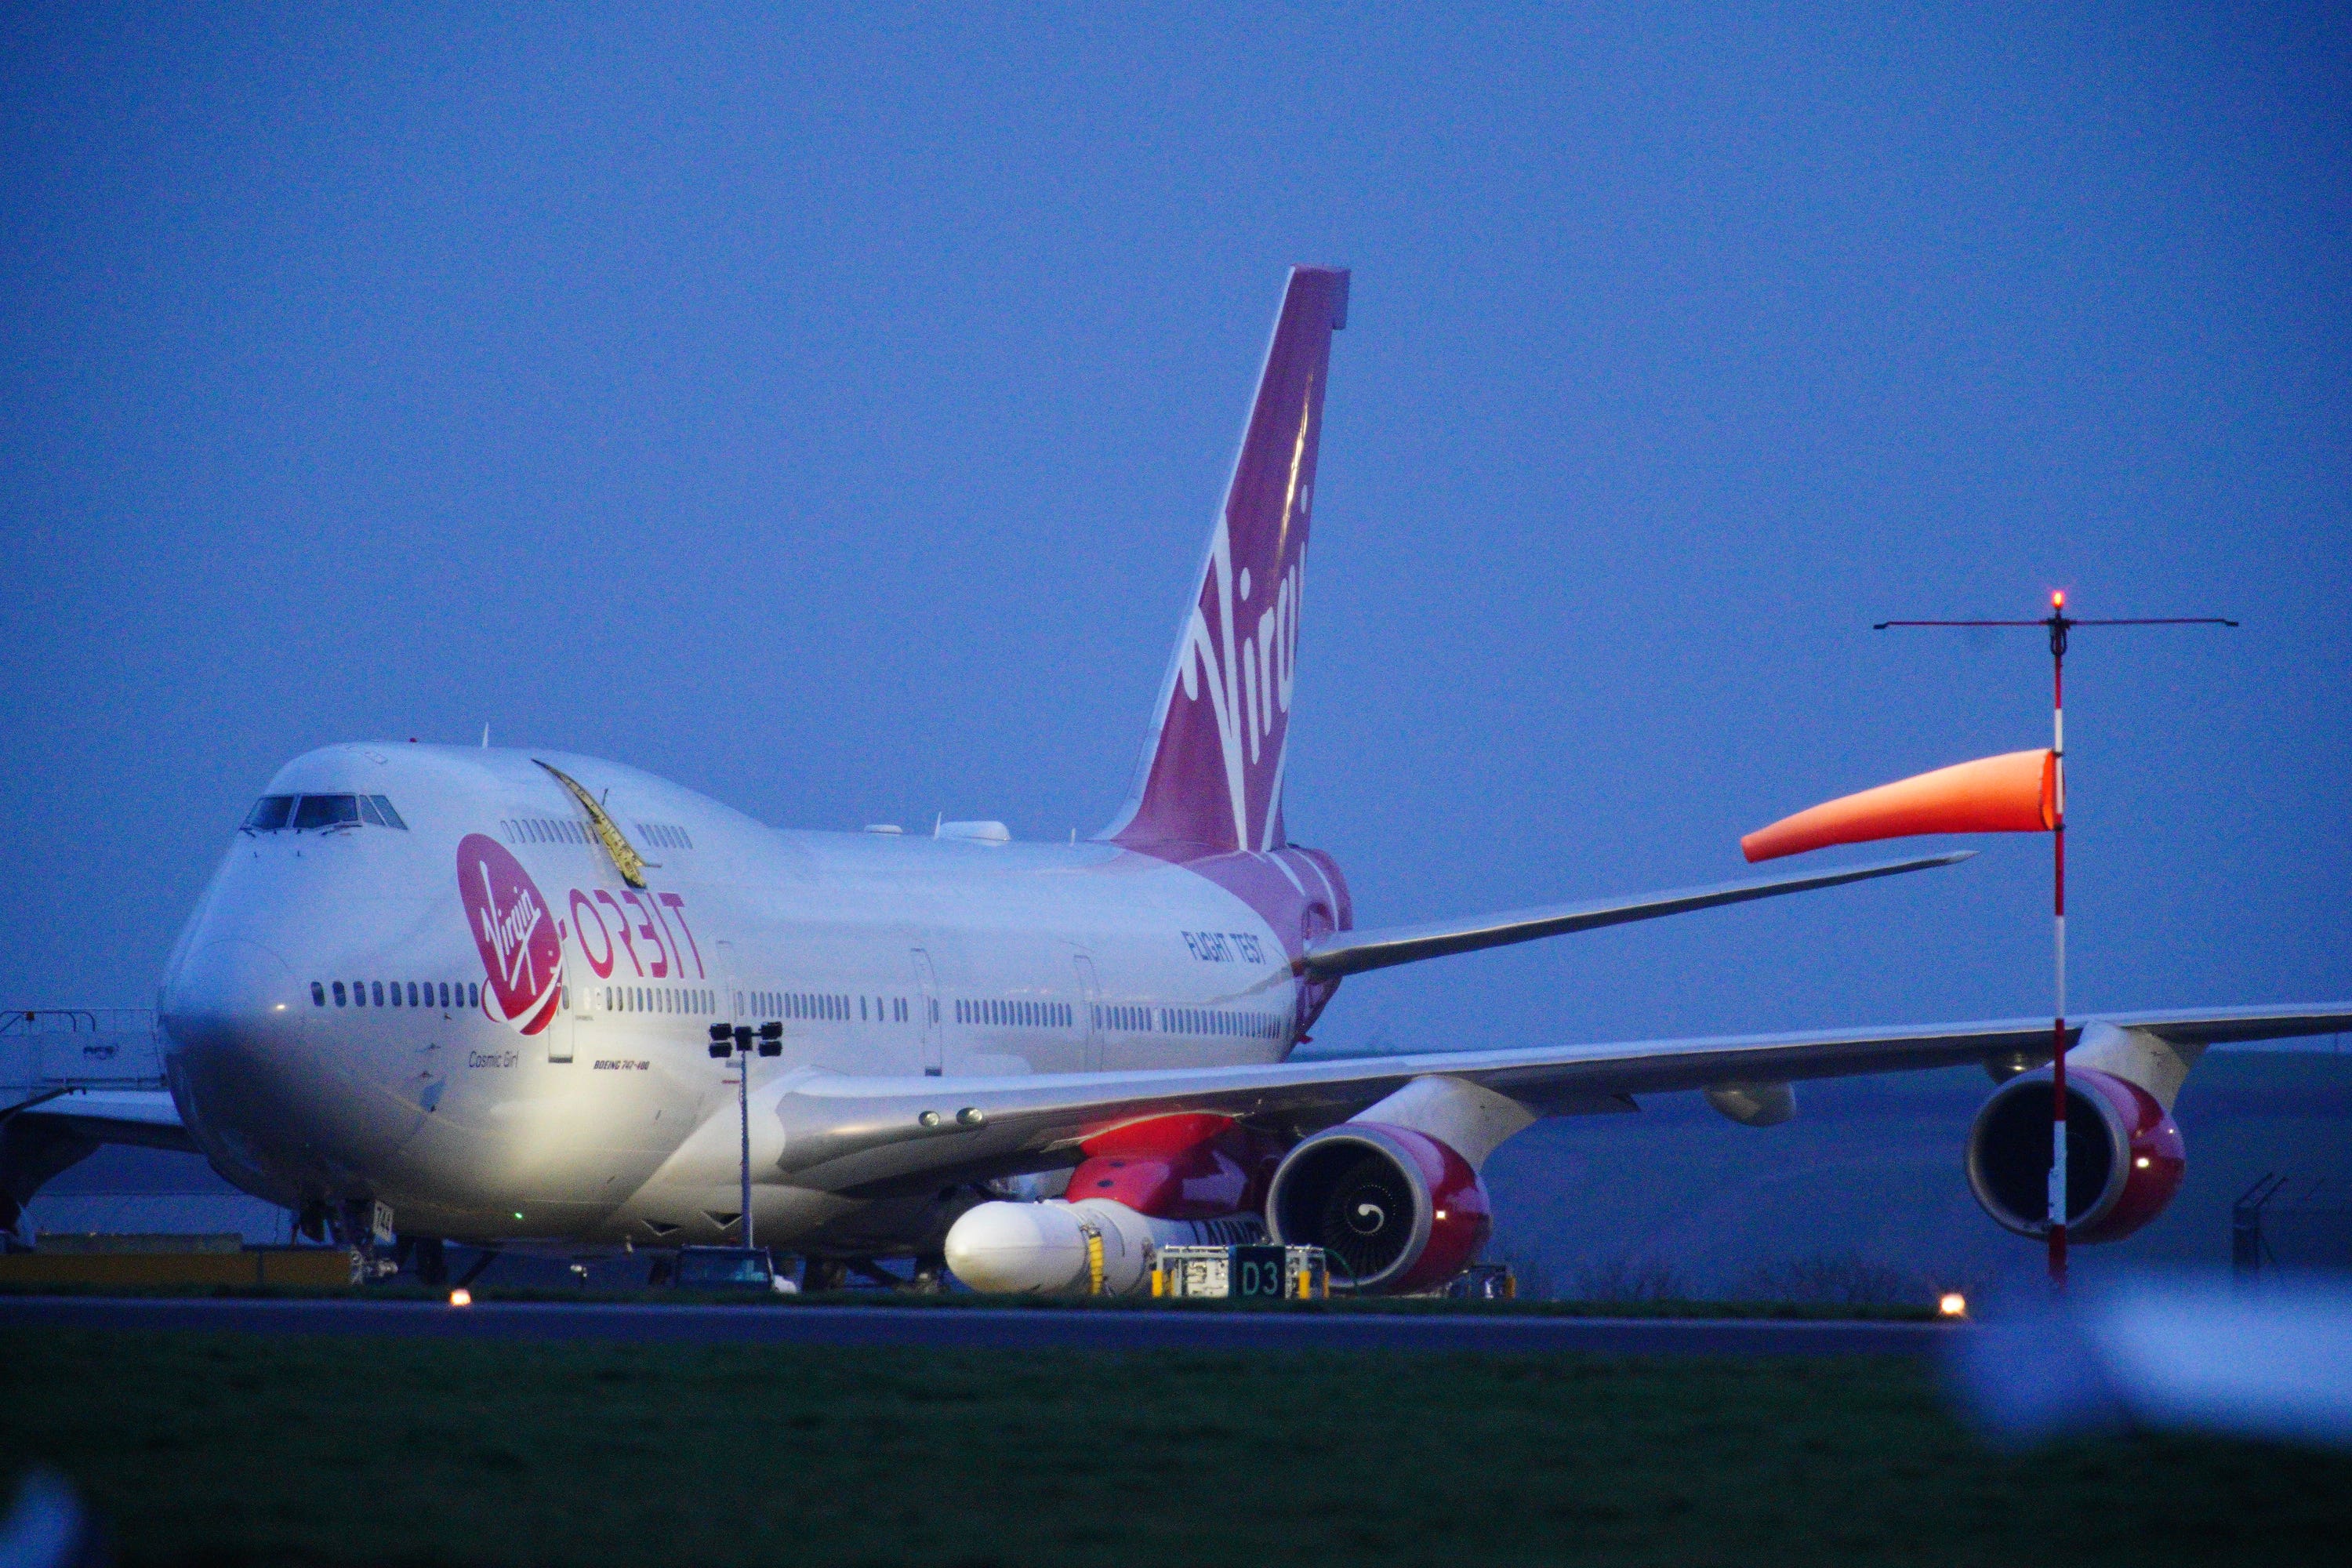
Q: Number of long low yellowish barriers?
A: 1